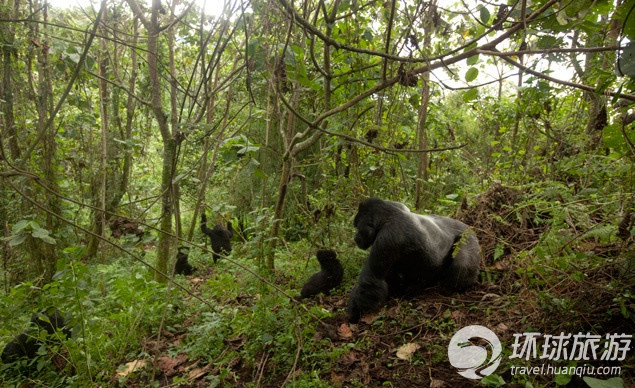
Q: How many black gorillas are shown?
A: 5